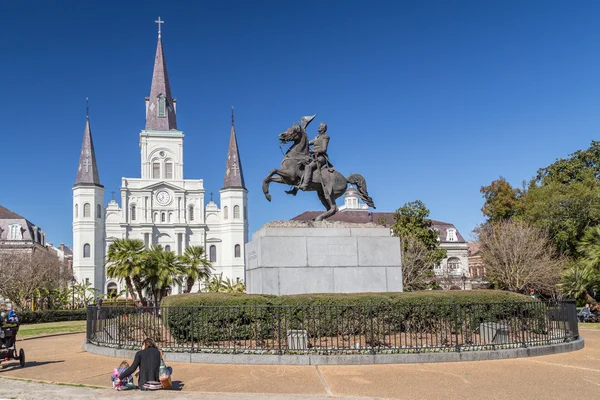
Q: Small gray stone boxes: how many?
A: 2